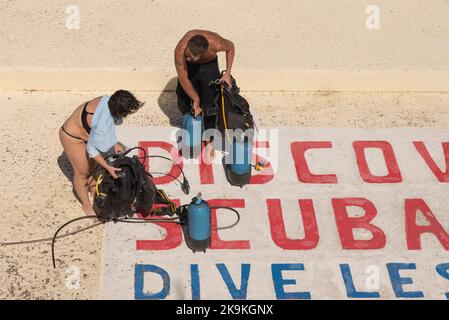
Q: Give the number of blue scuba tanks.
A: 3